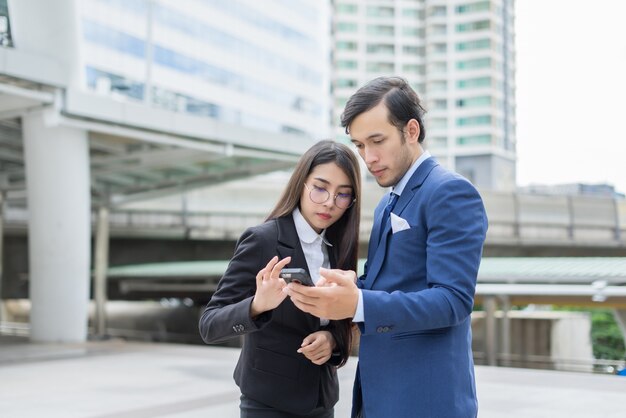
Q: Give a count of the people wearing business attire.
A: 2